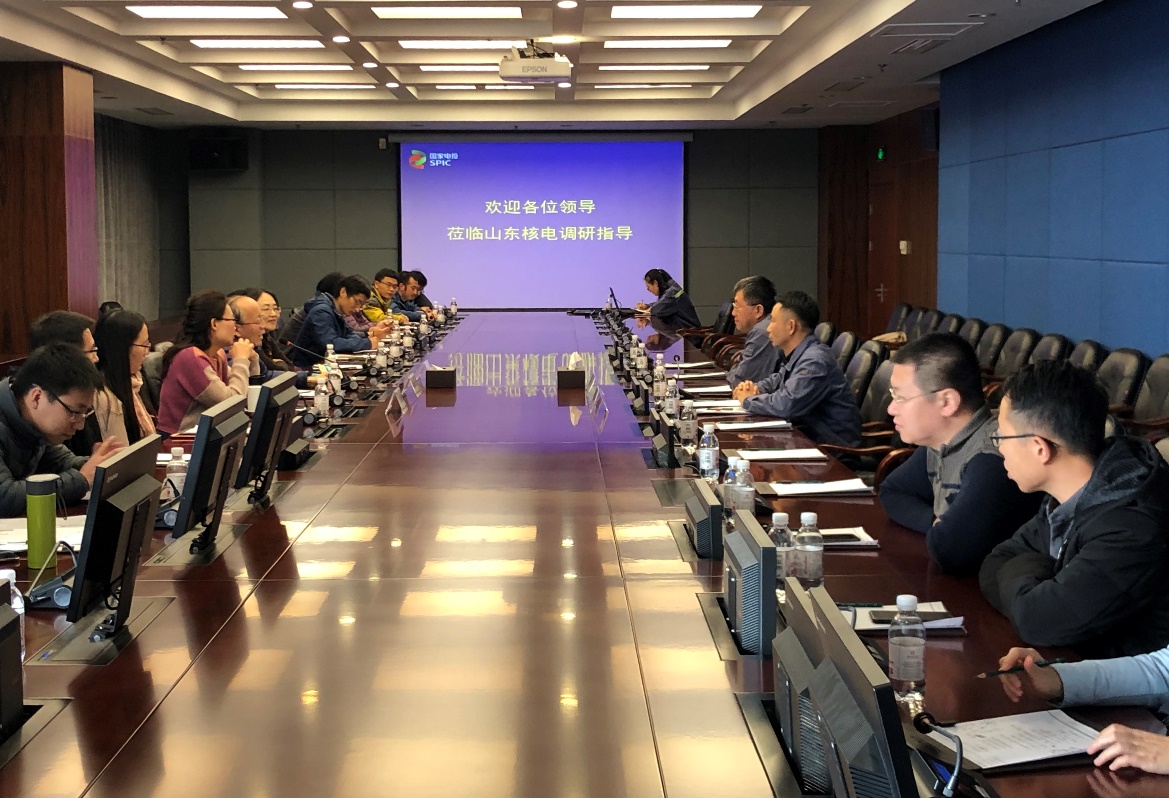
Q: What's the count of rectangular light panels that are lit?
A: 12